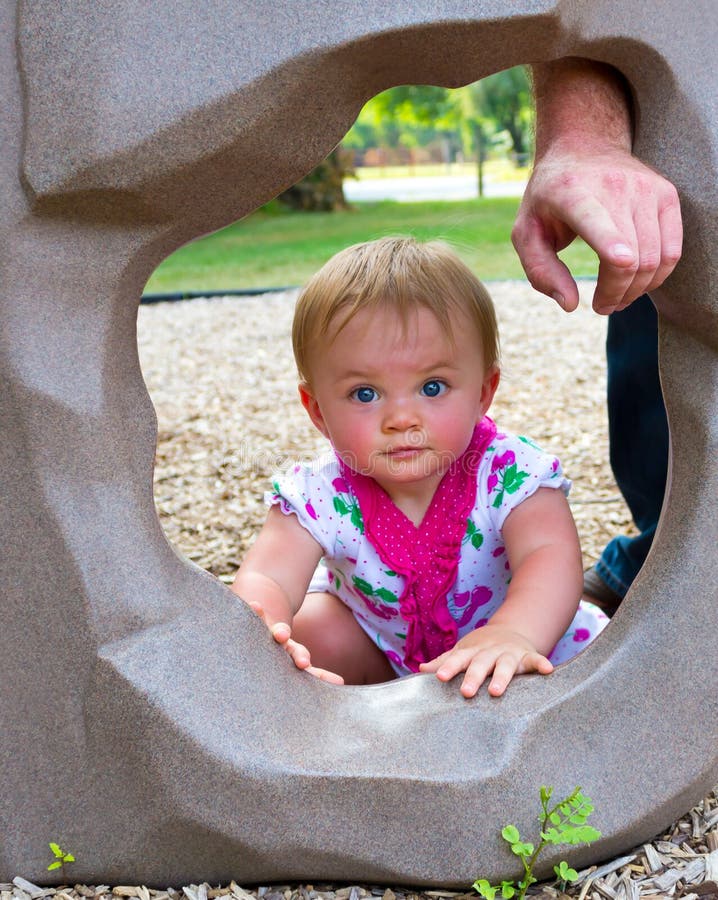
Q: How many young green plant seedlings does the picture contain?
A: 2